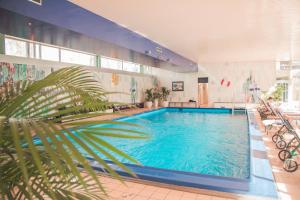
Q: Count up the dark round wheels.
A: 4